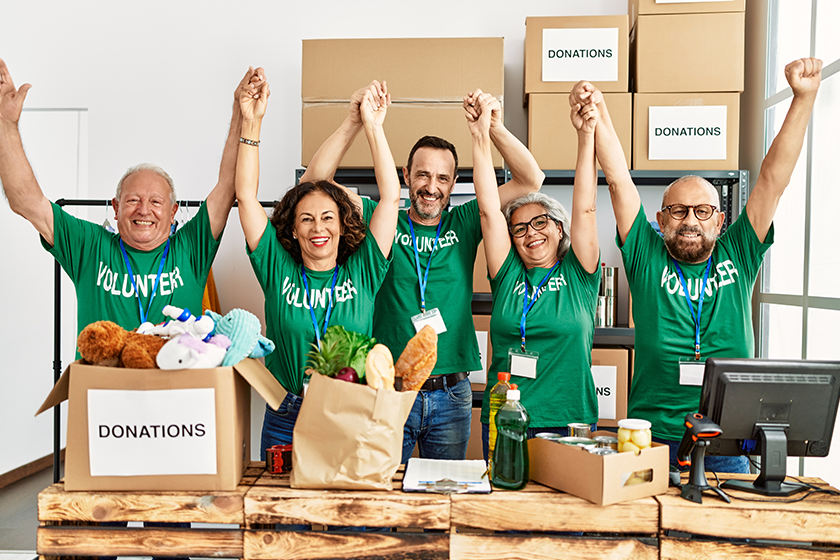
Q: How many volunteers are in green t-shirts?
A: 5